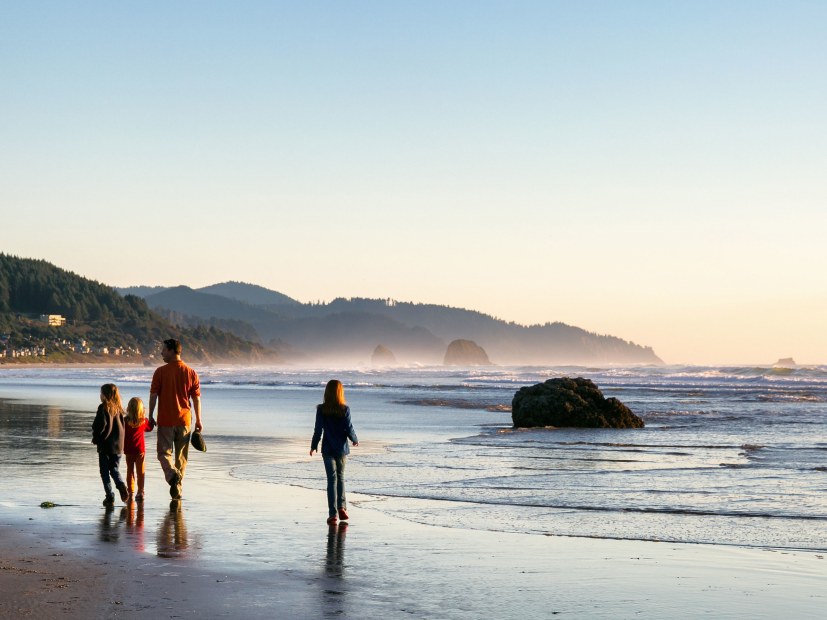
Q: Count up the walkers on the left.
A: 3